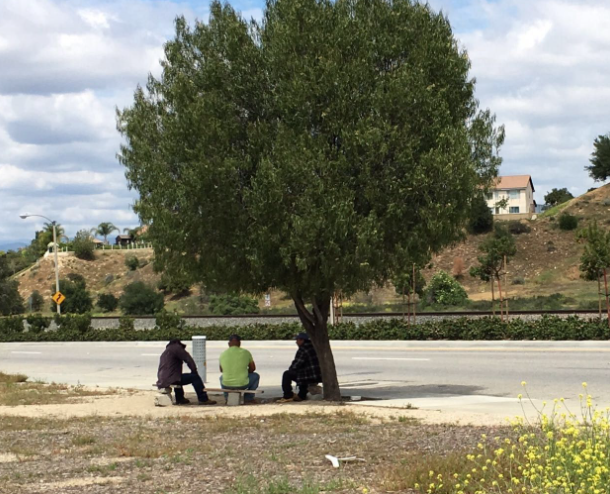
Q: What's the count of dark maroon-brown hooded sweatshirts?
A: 1